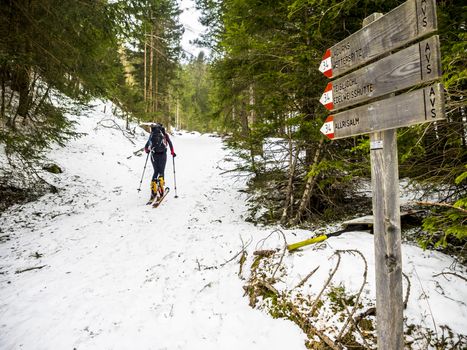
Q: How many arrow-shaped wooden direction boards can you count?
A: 3